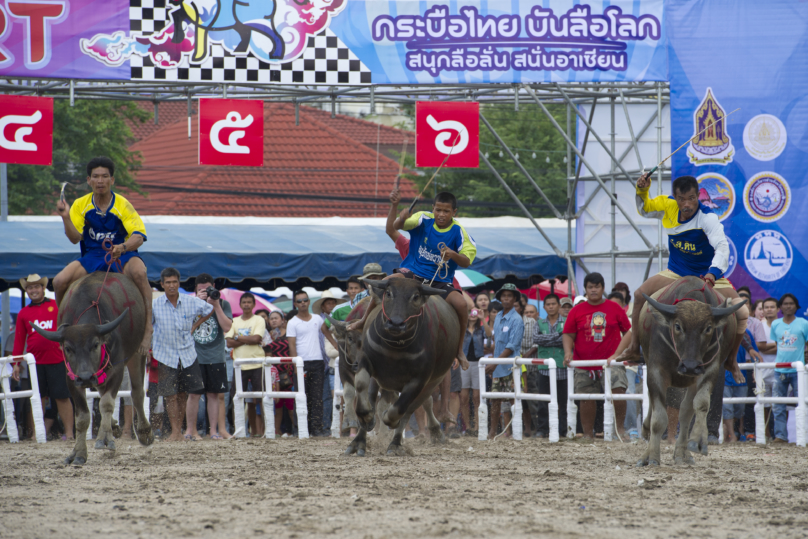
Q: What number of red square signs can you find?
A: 3